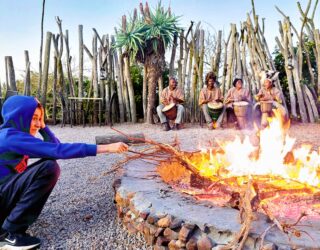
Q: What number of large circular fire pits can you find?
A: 1